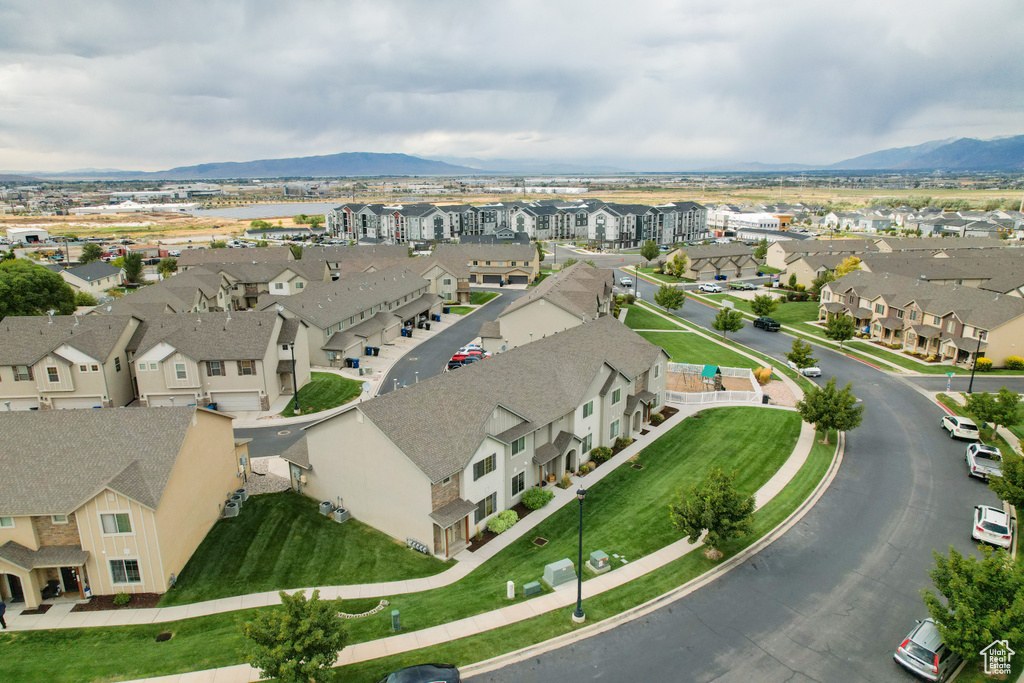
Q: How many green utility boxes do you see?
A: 4